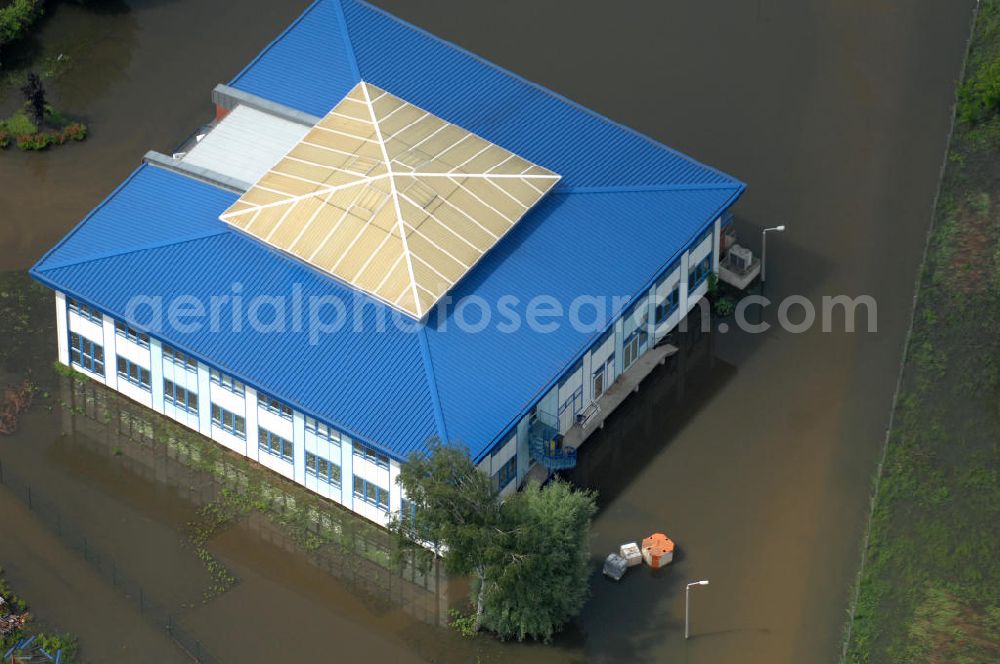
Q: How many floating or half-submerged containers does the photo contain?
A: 3